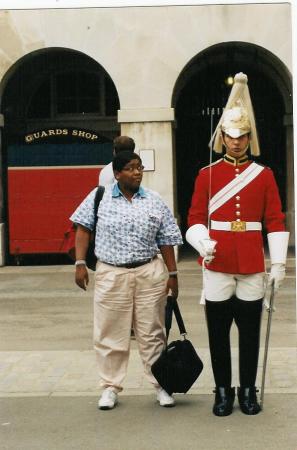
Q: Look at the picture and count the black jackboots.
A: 2